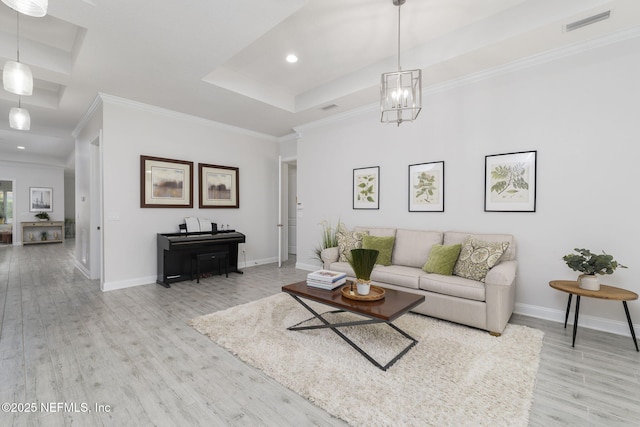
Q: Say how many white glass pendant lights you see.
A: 3